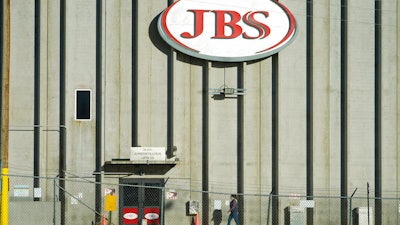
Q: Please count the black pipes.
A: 11